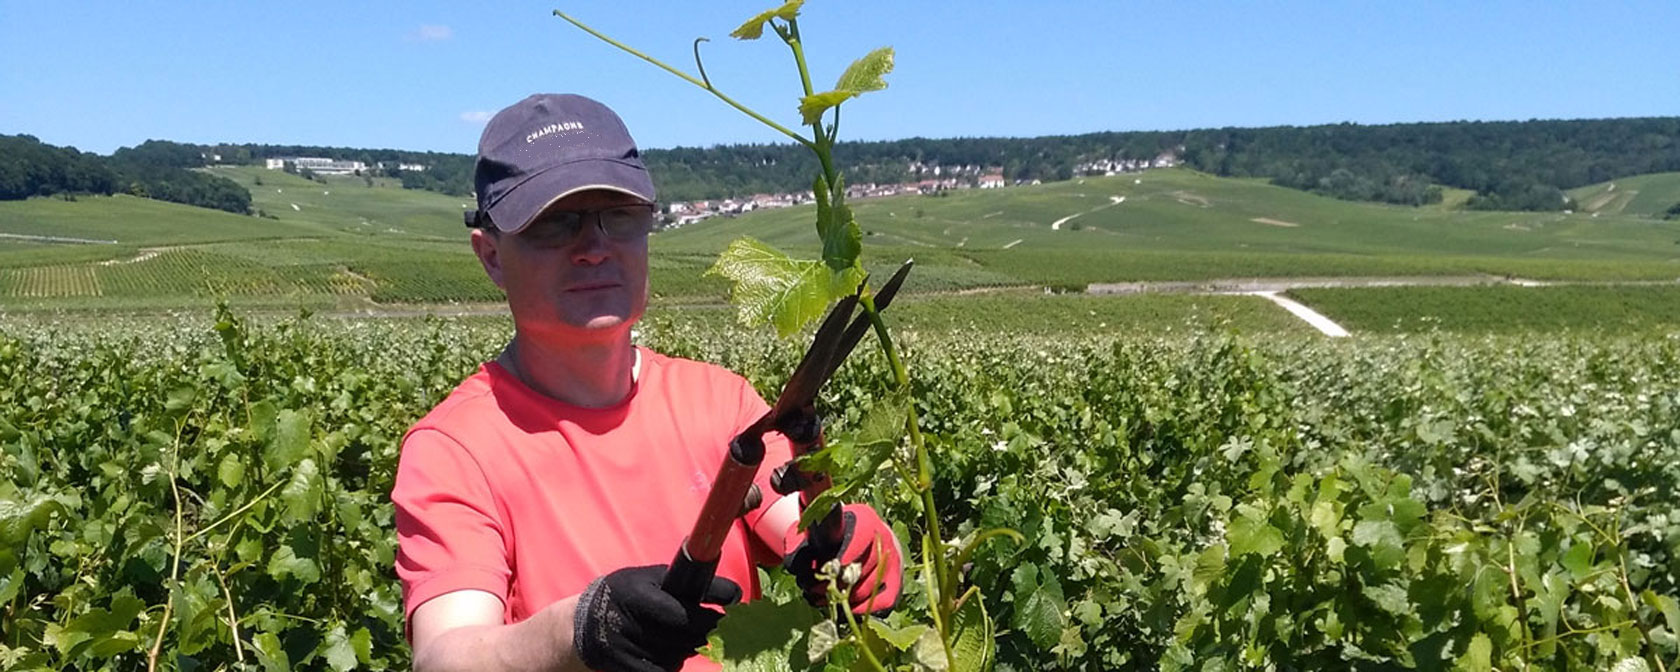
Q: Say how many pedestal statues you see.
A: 0